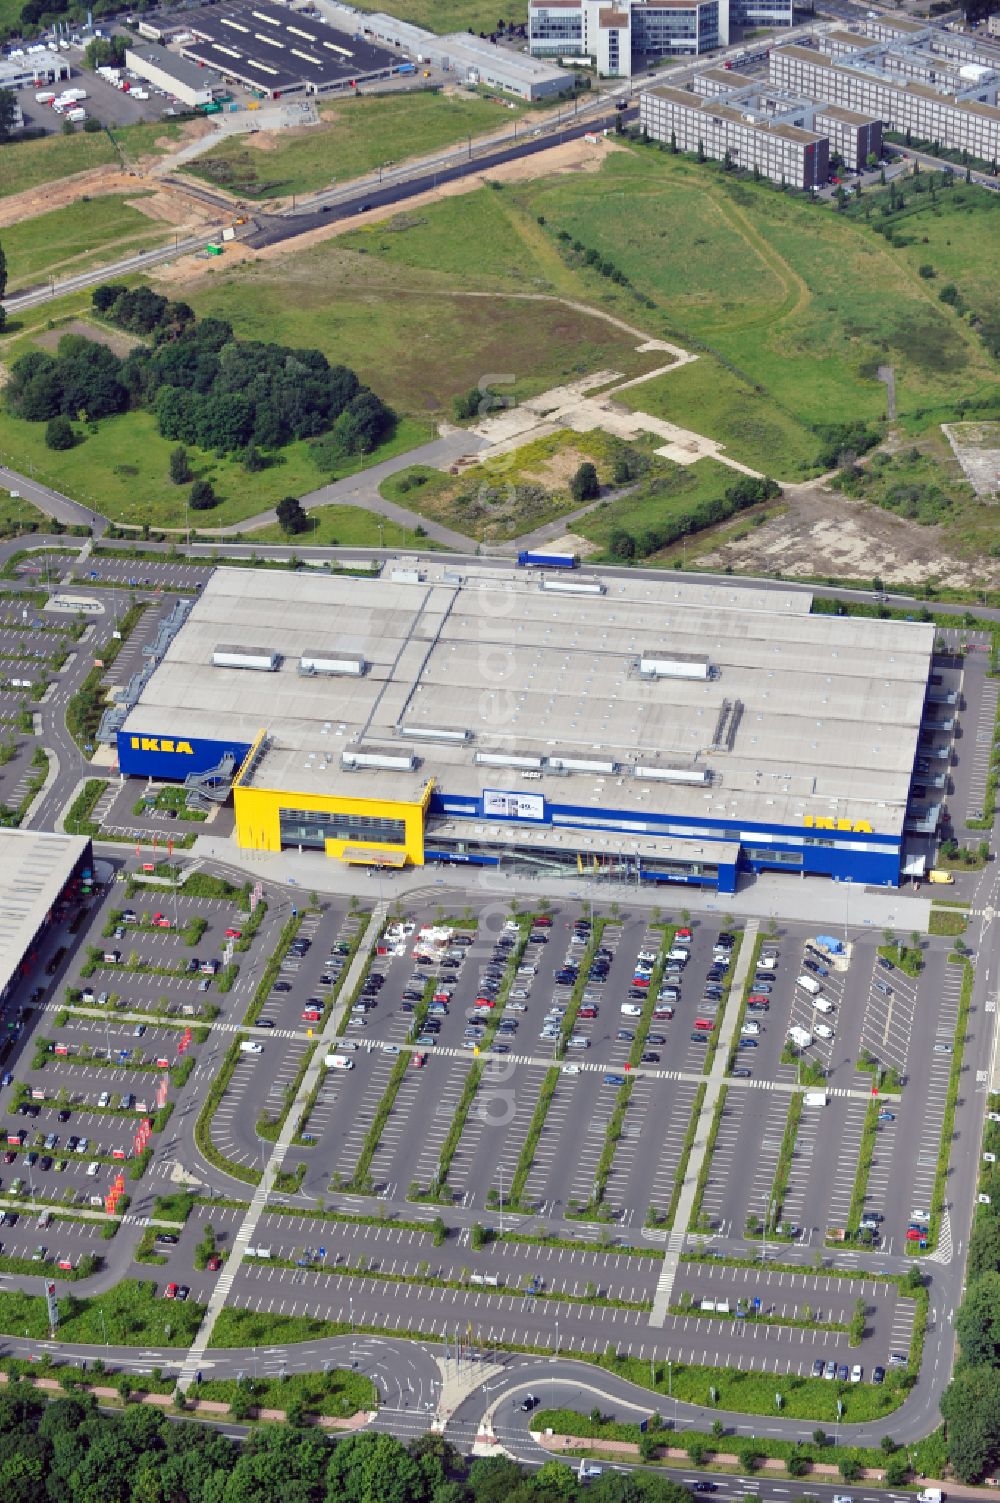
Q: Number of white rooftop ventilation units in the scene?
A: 9